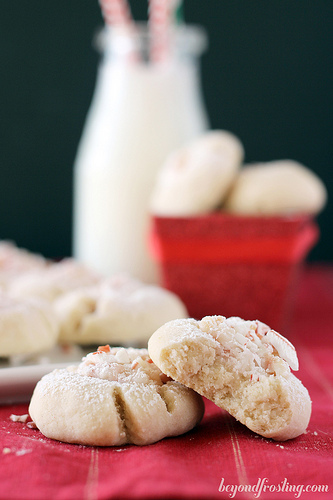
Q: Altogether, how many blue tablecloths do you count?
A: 0